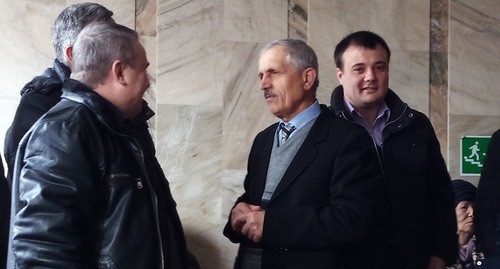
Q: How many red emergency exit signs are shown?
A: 0